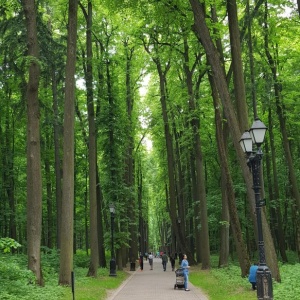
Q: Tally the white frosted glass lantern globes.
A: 3